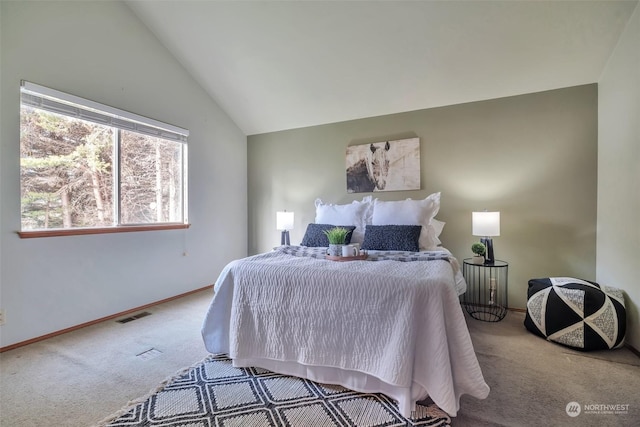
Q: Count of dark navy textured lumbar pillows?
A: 2